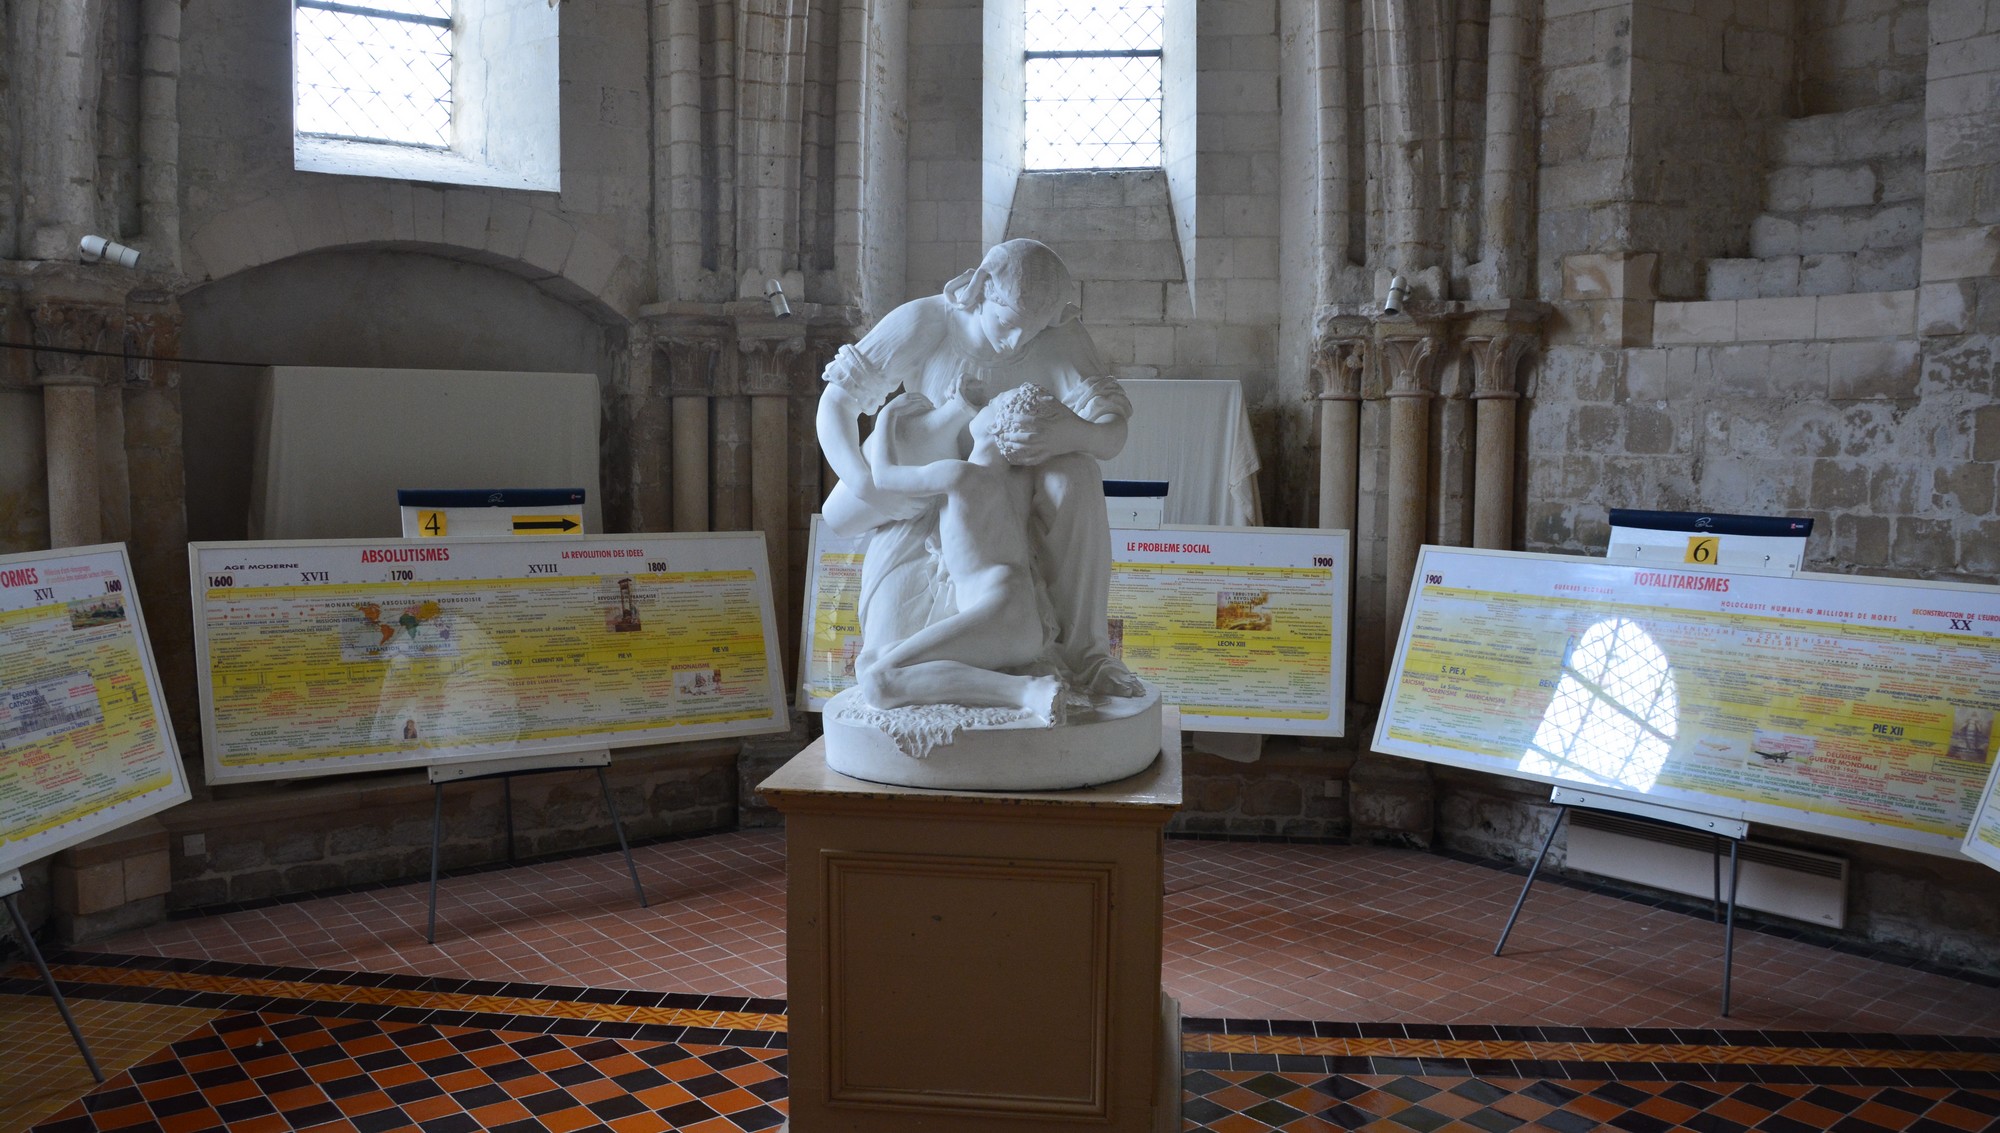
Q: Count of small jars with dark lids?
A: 0